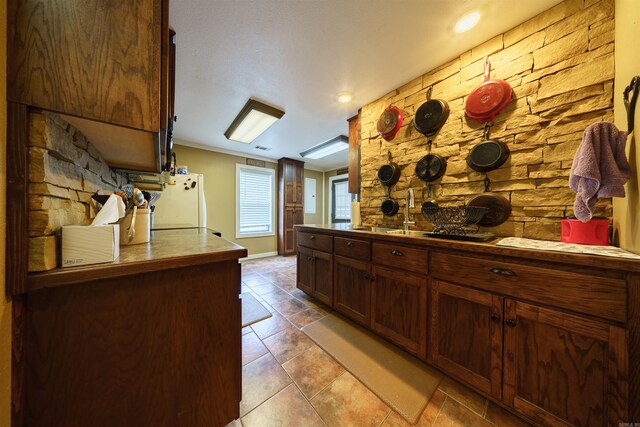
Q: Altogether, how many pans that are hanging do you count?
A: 9